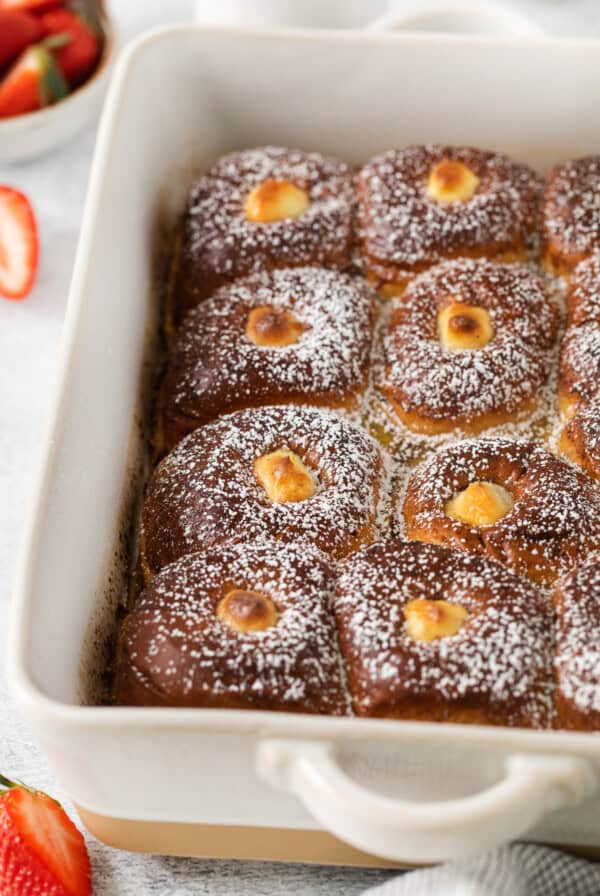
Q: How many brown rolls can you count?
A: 12